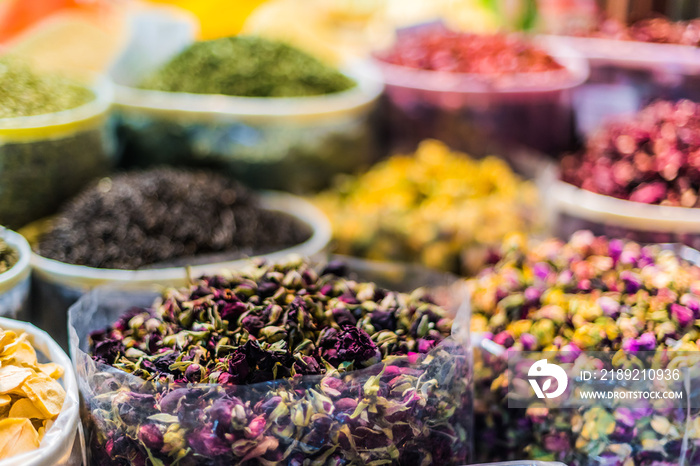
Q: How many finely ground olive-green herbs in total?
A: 2